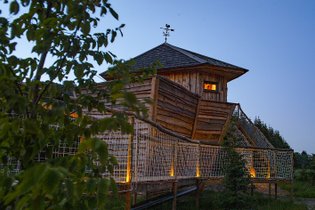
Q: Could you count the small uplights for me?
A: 5